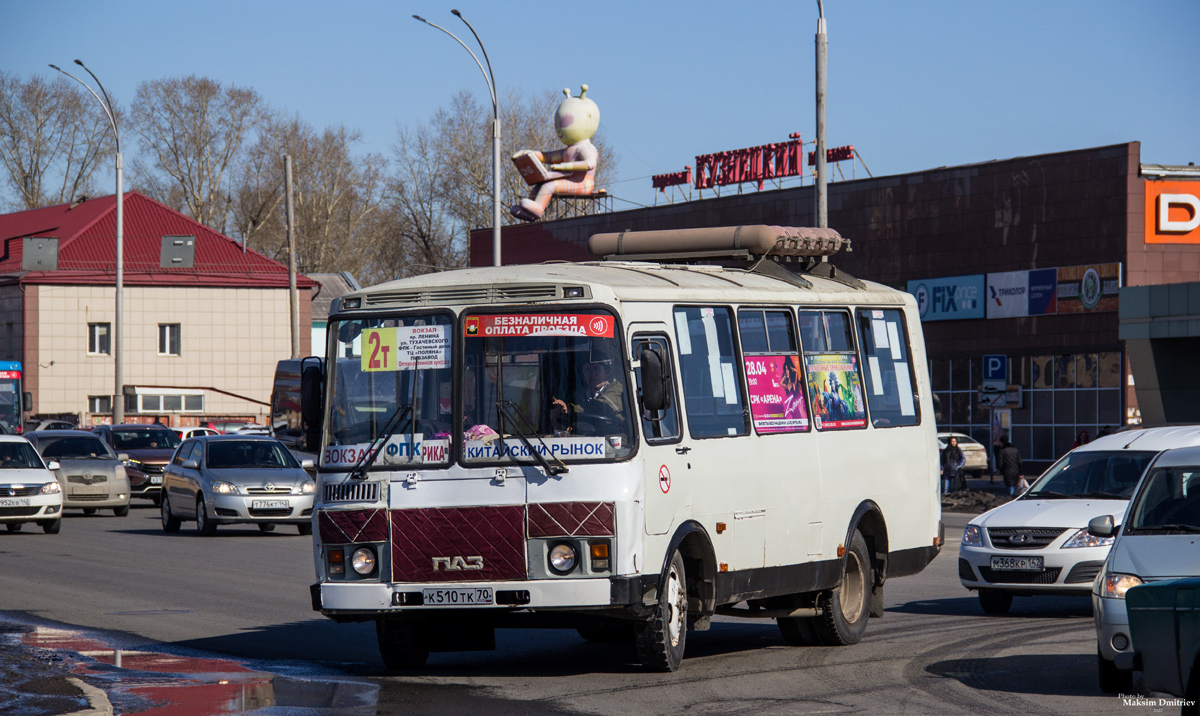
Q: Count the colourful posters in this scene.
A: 2